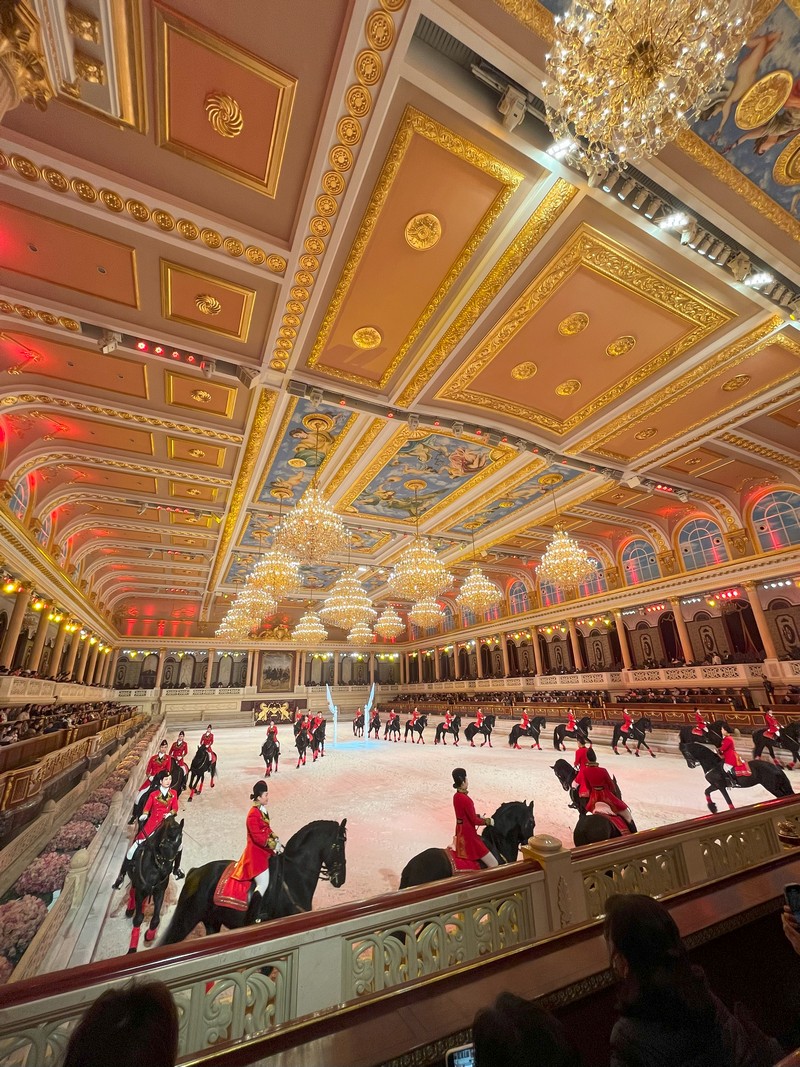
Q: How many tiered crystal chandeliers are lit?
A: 14